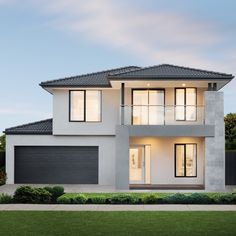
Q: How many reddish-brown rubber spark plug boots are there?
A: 0